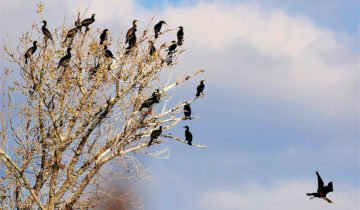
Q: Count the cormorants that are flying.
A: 1